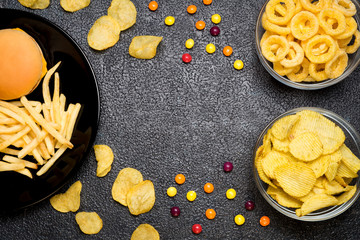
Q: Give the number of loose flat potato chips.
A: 11